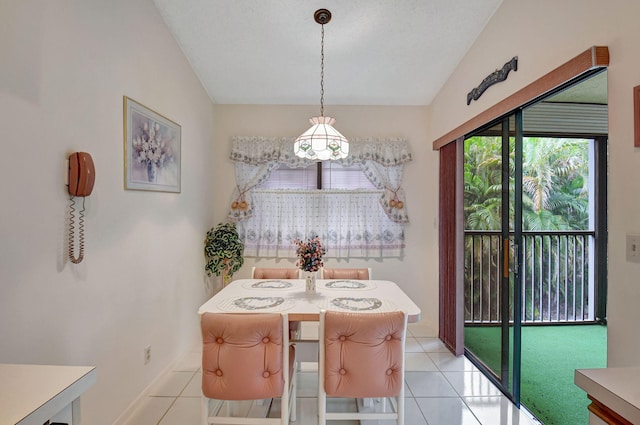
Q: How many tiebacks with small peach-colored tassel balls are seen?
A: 2